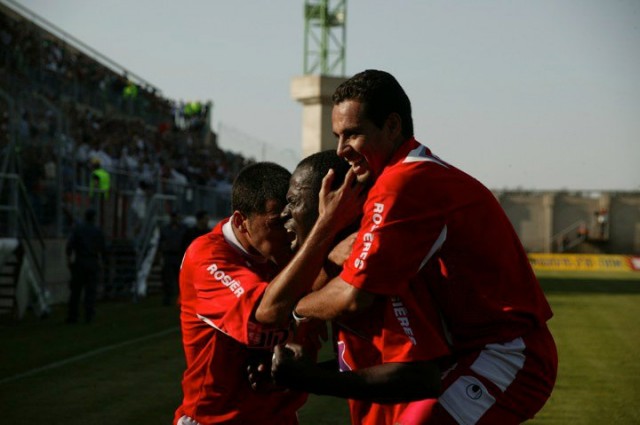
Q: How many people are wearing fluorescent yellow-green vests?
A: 4